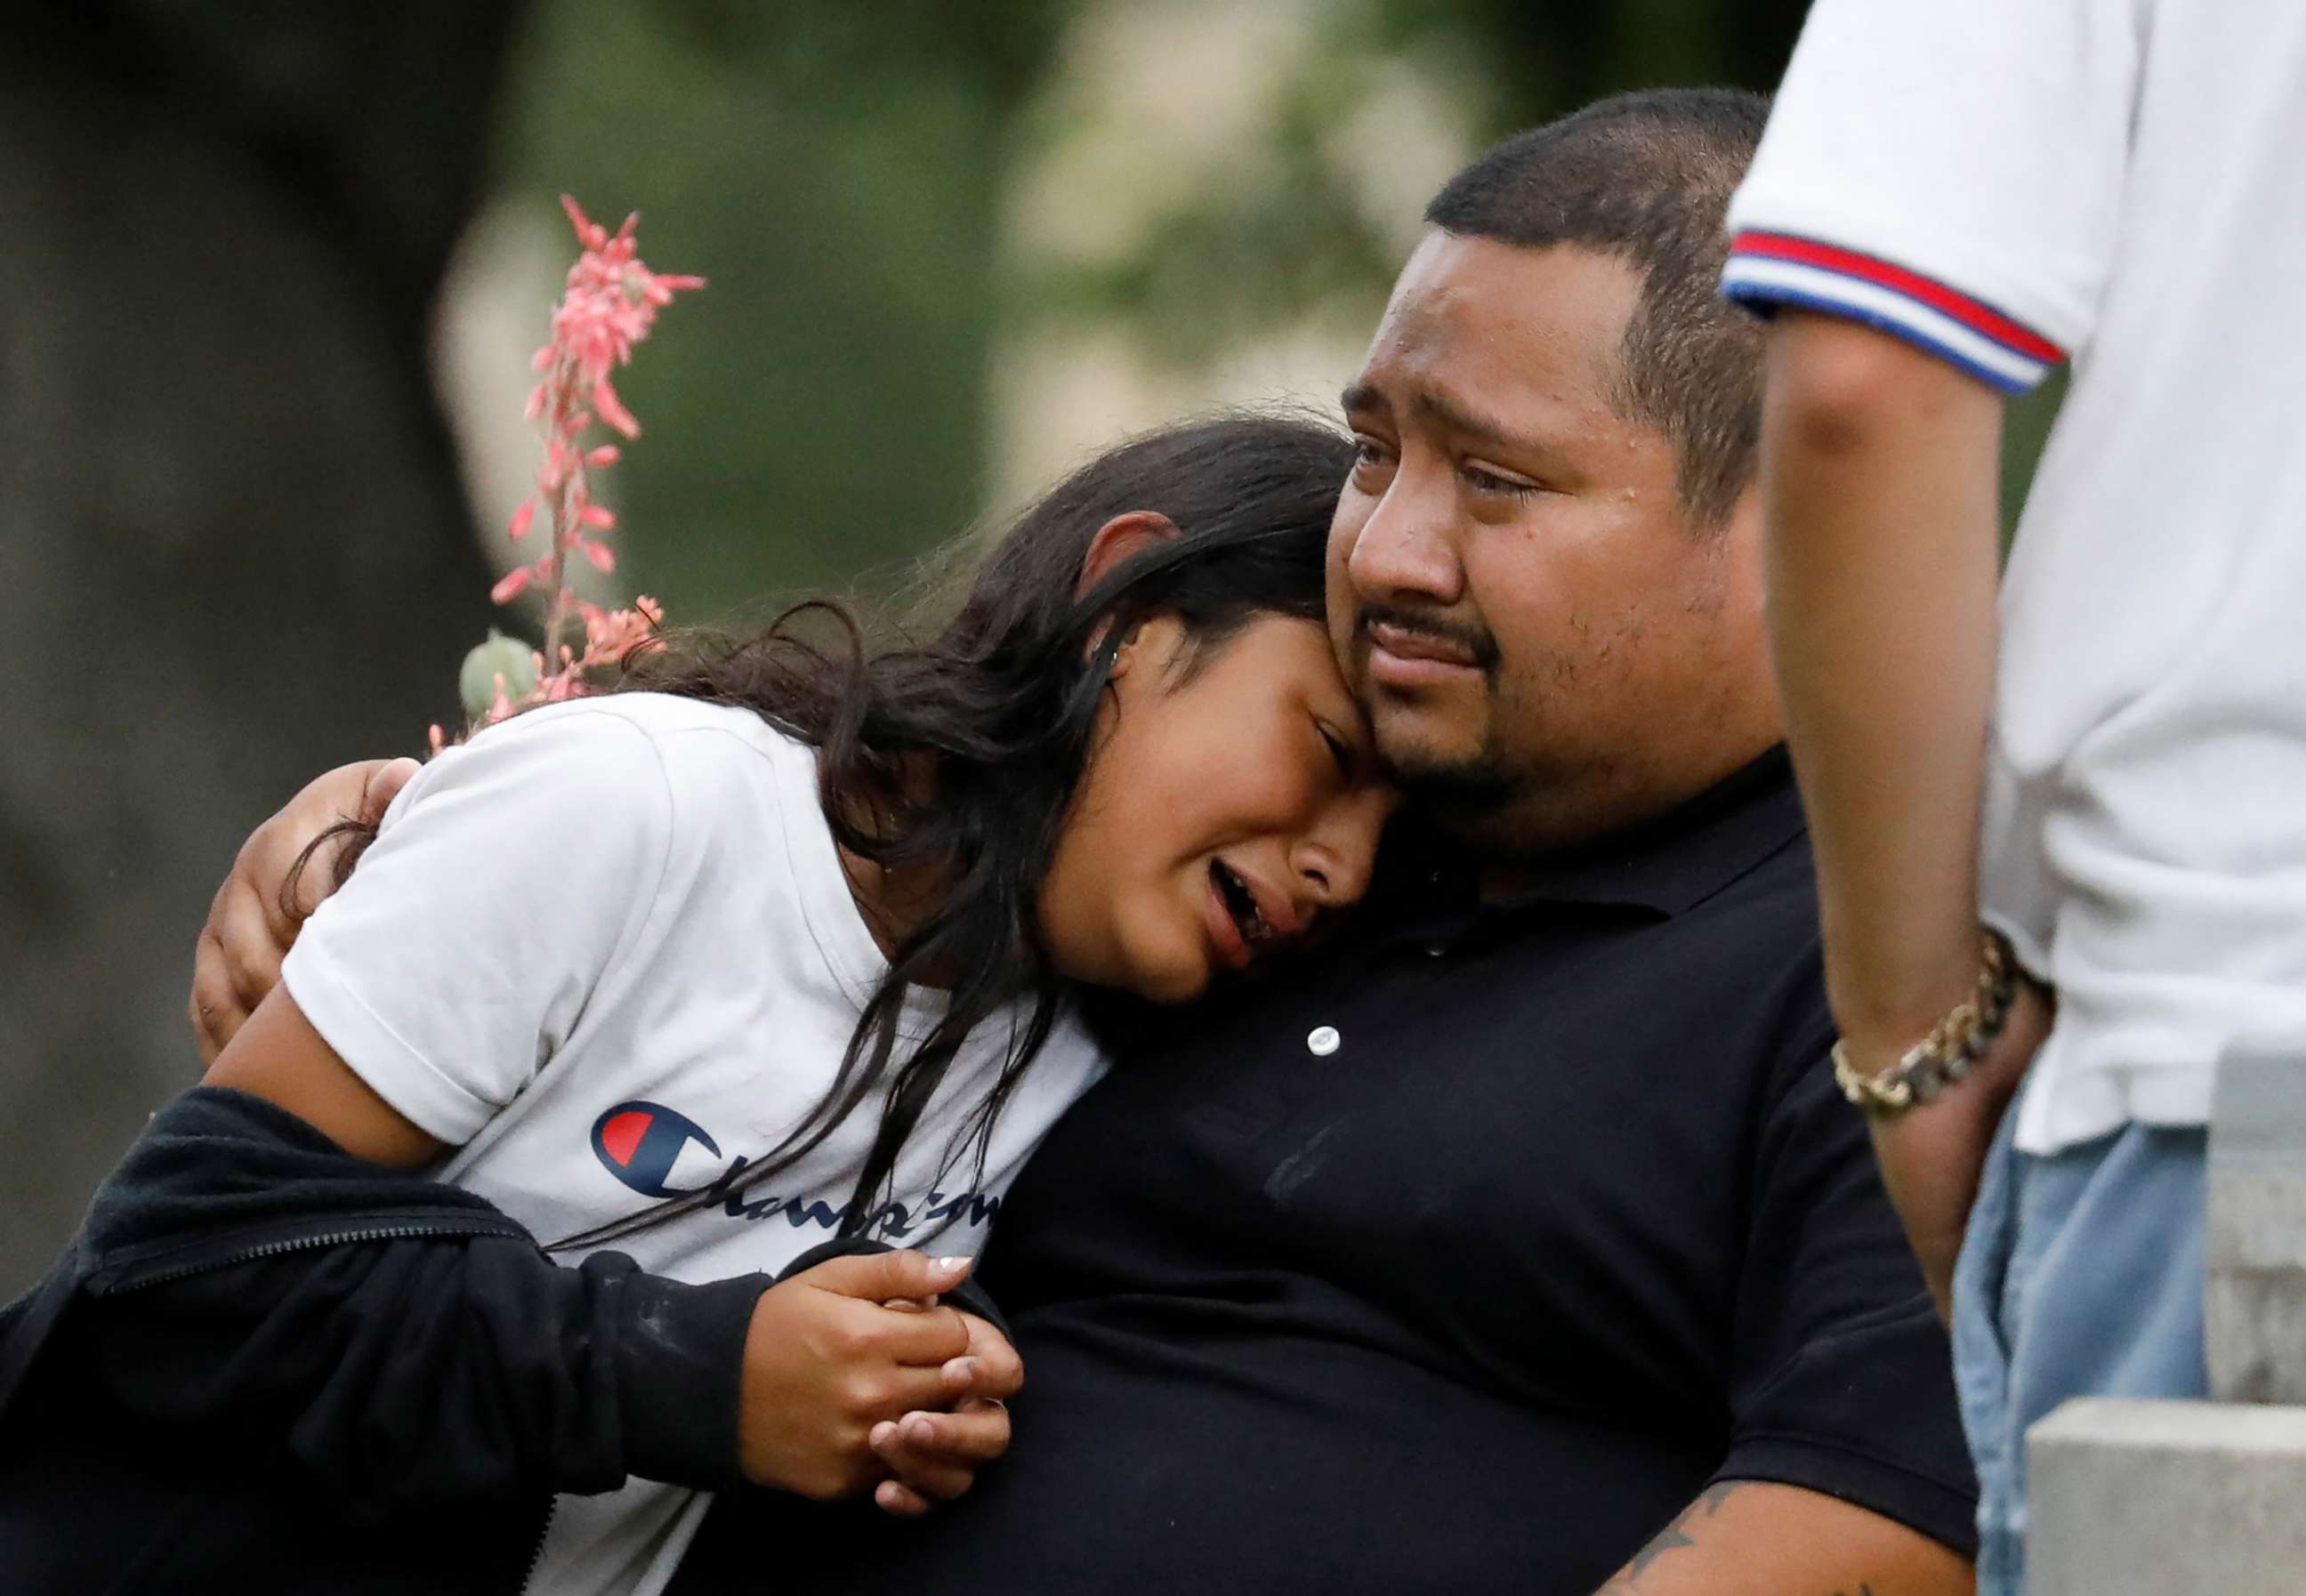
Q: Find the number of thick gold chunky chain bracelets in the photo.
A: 1